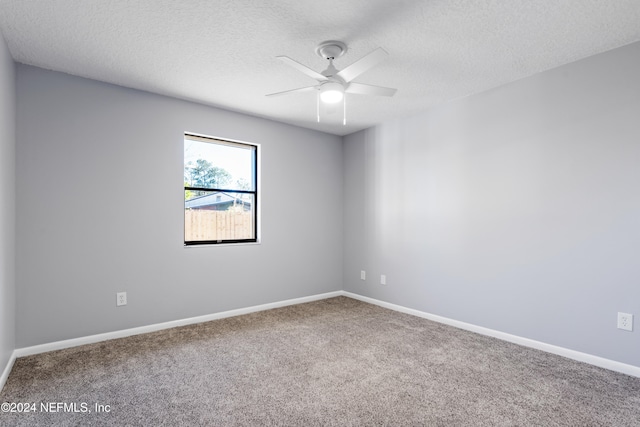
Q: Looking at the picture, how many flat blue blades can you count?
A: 0